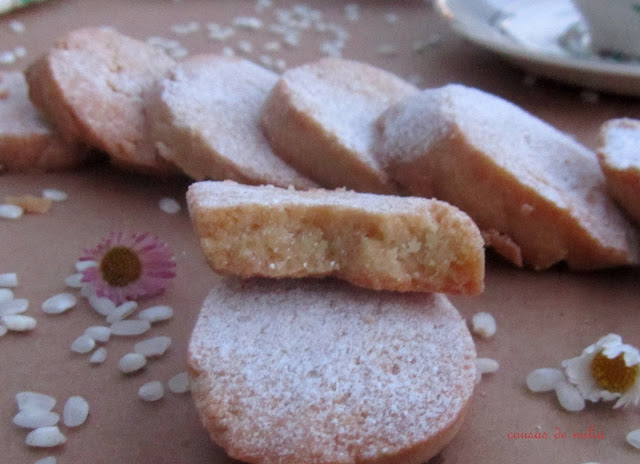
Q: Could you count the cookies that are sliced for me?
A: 1